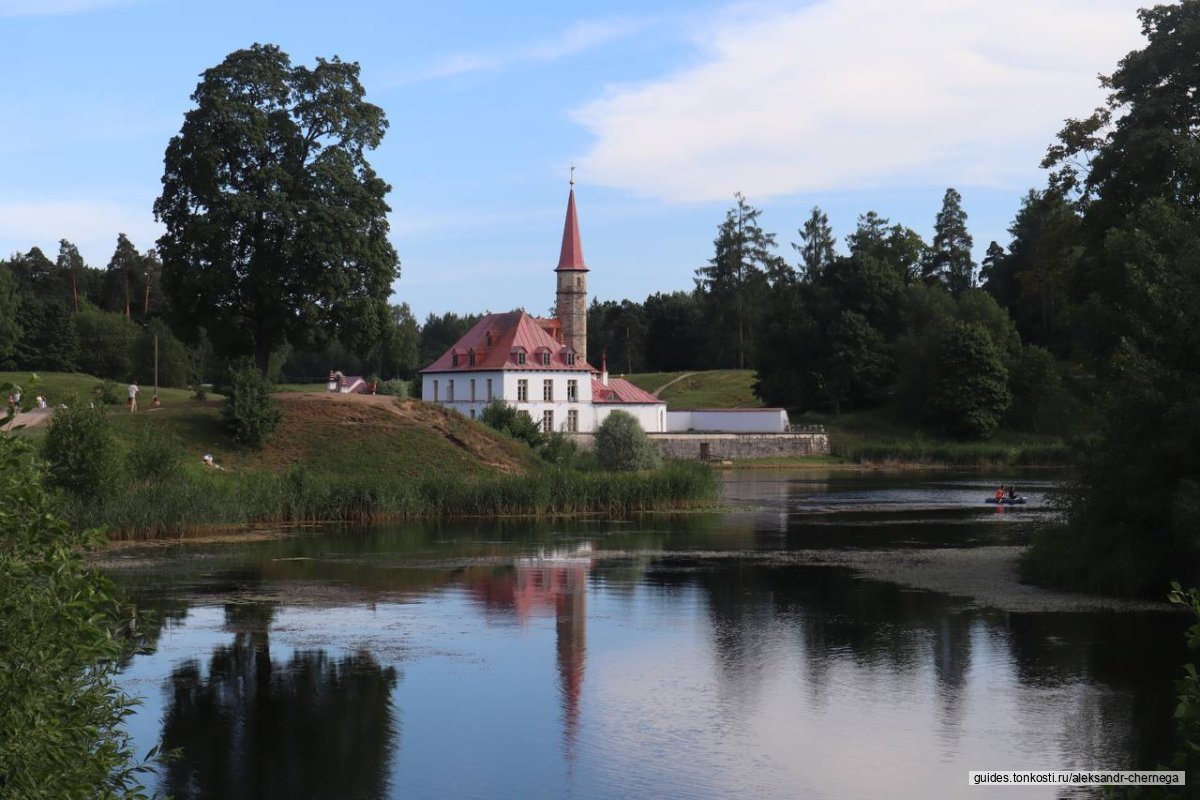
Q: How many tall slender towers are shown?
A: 1